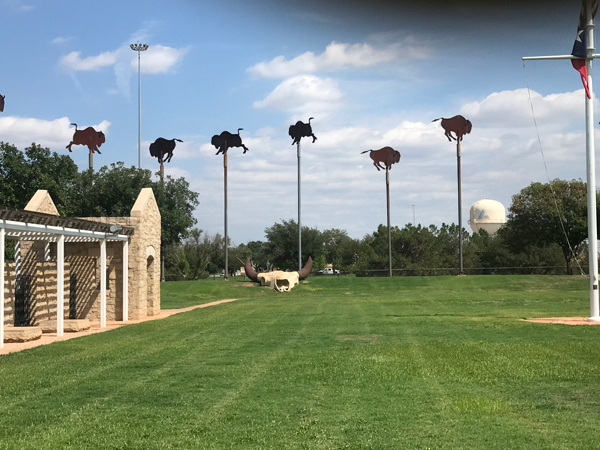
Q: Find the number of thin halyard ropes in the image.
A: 1